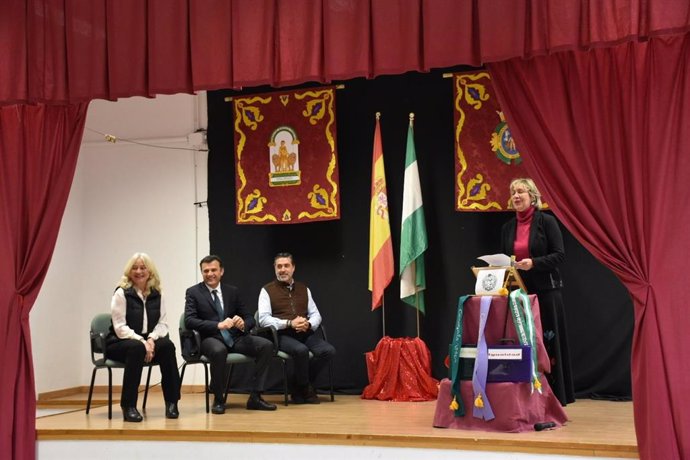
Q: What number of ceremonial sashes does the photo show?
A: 3